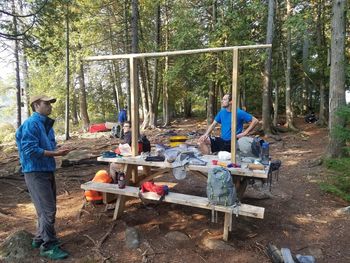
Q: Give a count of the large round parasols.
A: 0